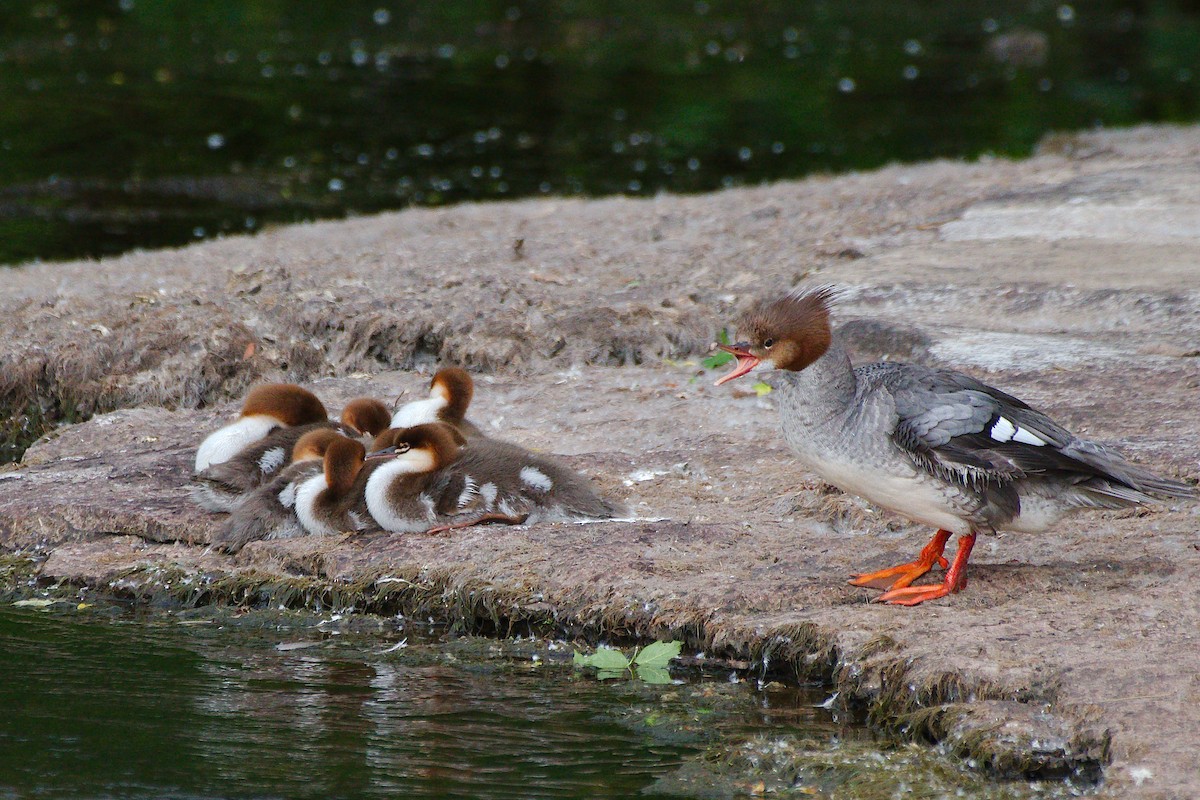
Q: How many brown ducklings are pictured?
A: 7